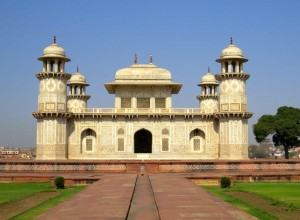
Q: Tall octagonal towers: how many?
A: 4